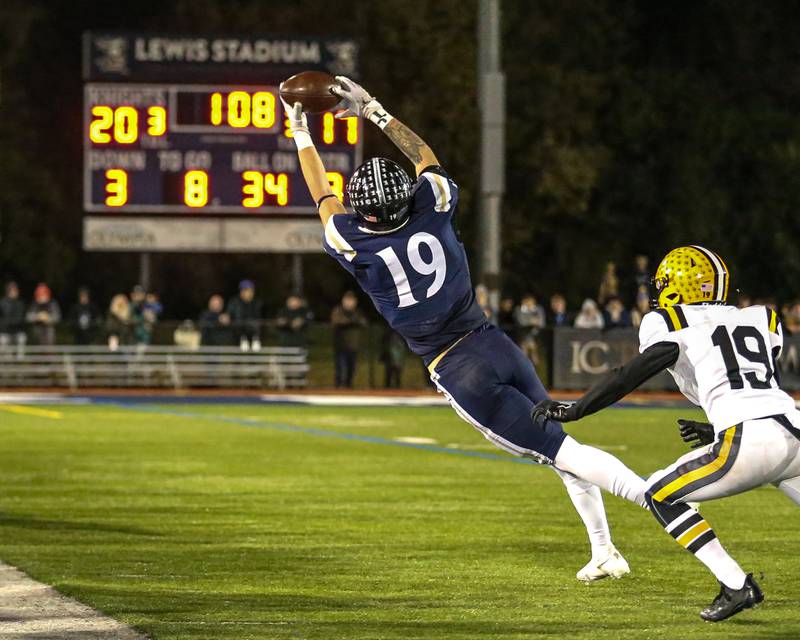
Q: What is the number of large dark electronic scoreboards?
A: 1